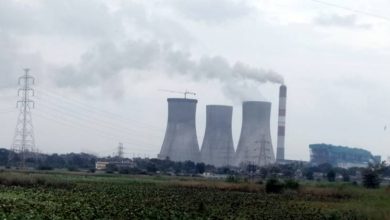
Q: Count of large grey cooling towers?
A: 3